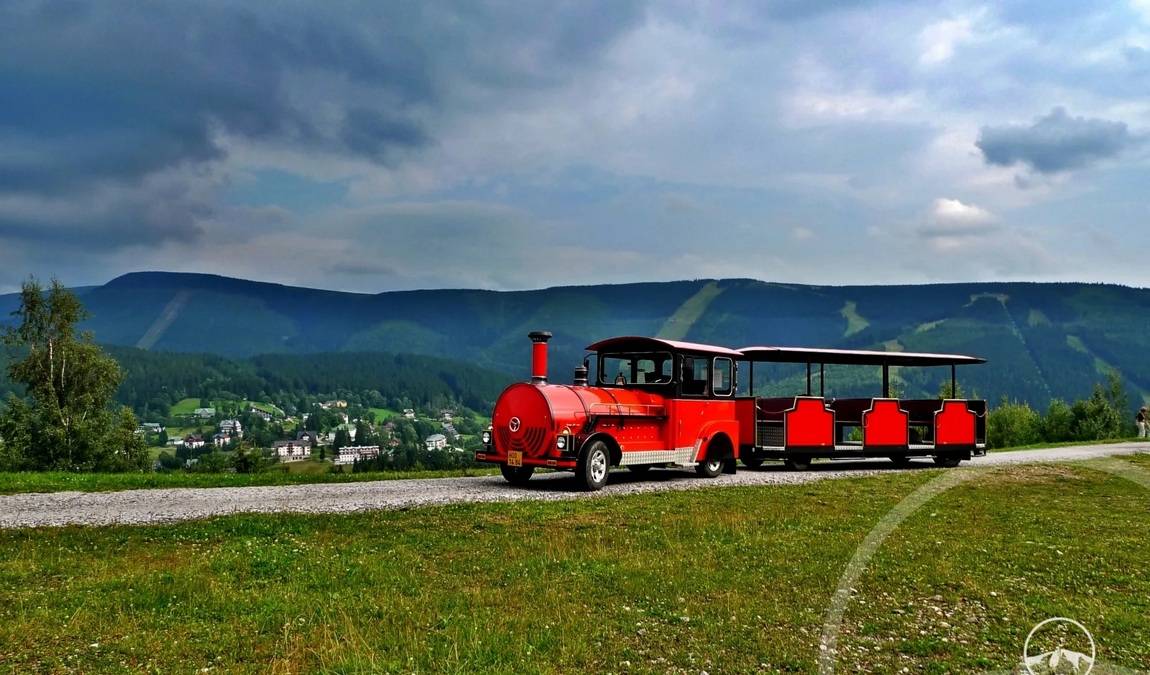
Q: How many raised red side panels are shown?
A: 3